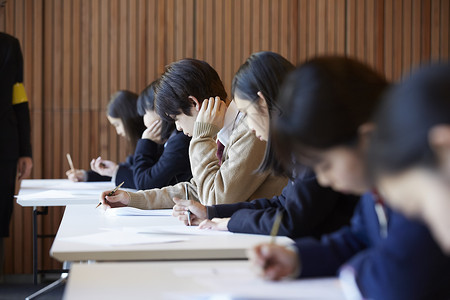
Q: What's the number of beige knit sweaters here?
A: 1